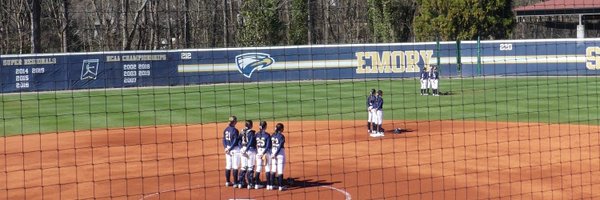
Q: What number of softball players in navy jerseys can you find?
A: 9